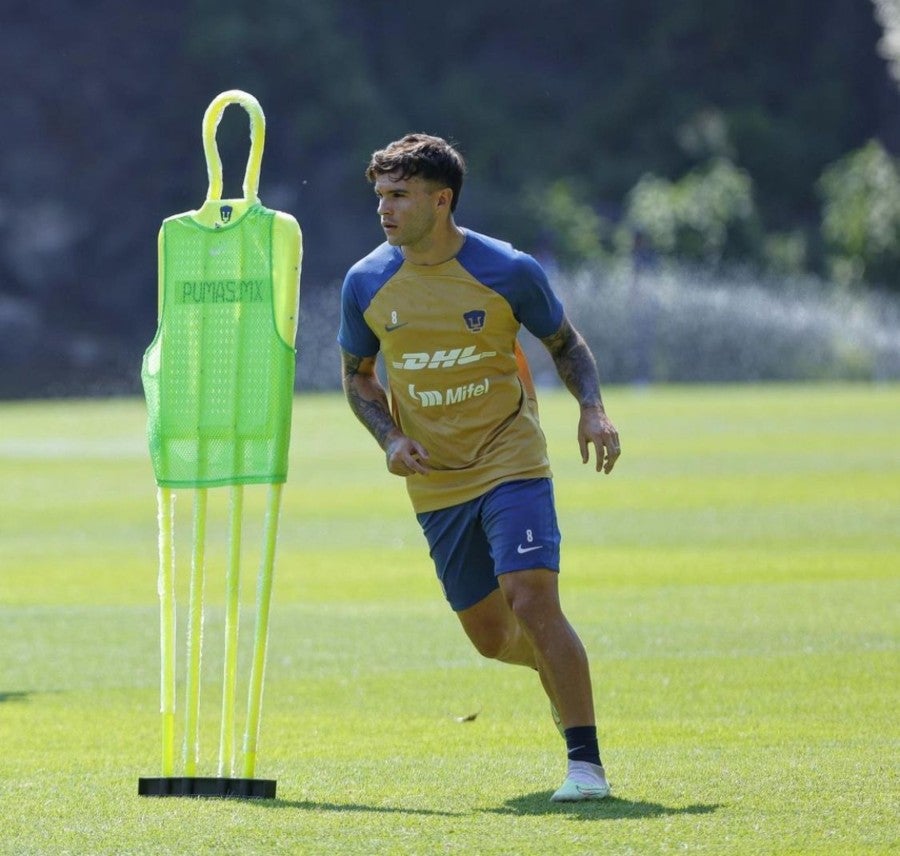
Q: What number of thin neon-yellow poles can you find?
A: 4